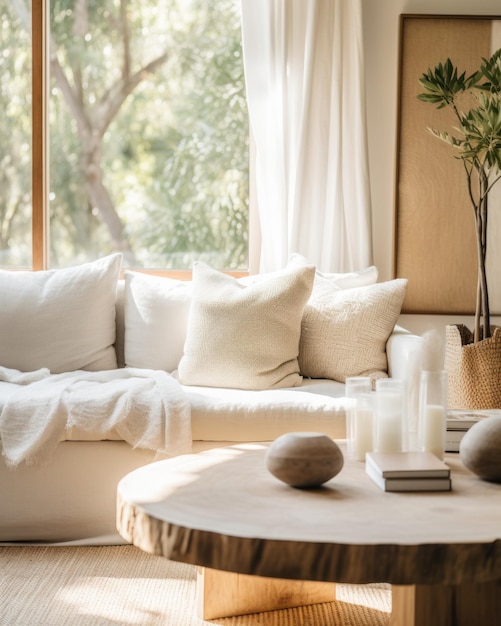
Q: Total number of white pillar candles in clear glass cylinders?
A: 3